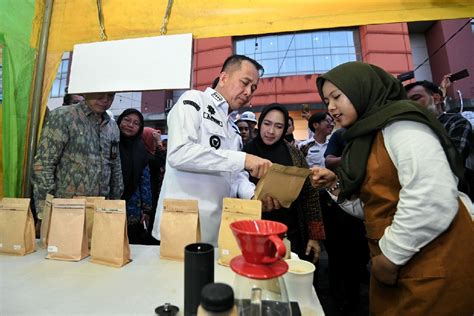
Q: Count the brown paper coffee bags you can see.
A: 8